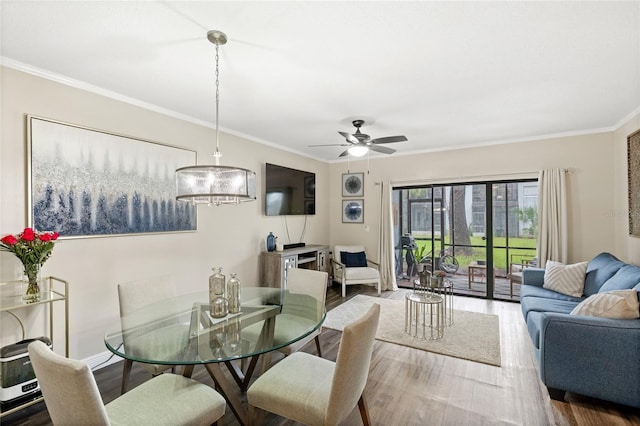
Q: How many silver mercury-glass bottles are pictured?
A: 3